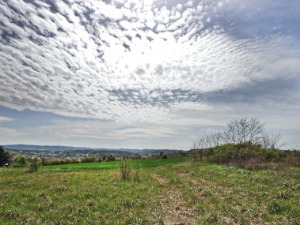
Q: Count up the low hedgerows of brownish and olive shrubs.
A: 1